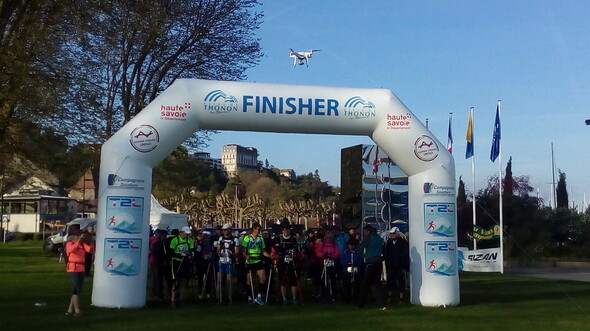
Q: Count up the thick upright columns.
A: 2